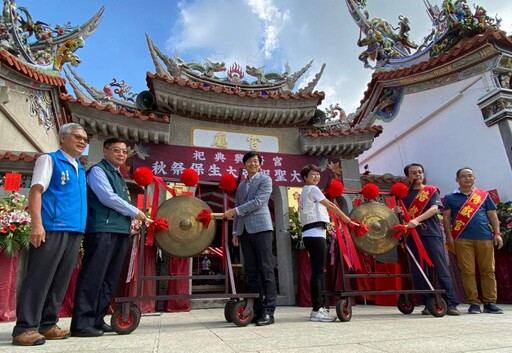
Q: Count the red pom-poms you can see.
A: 6